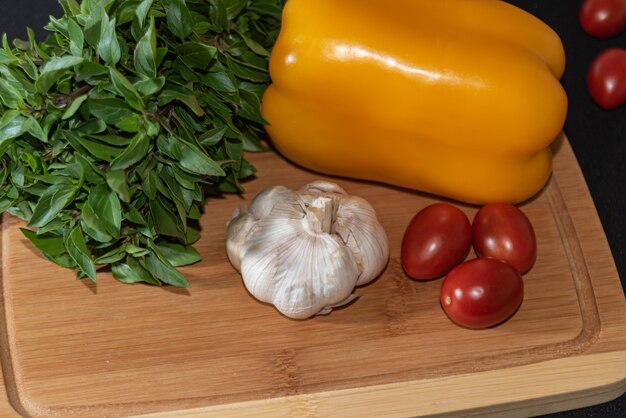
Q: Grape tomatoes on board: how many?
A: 3